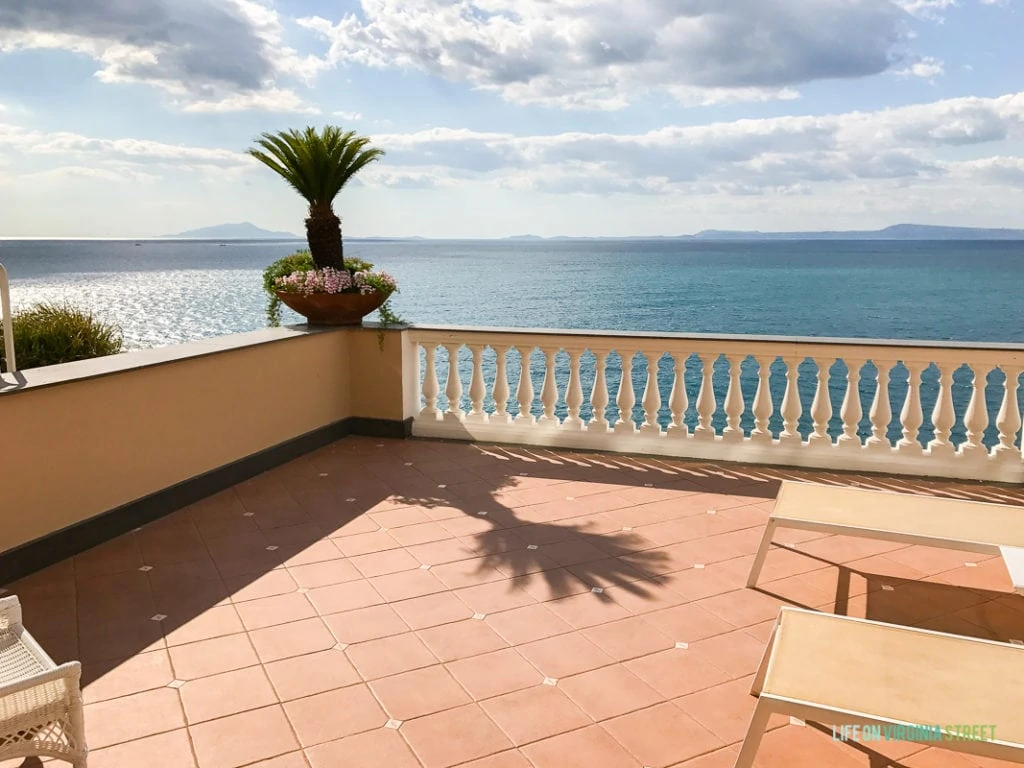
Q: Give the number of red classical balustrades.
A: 0